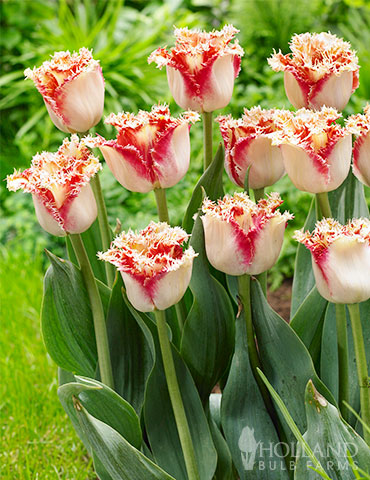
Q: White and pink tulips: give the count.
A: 11